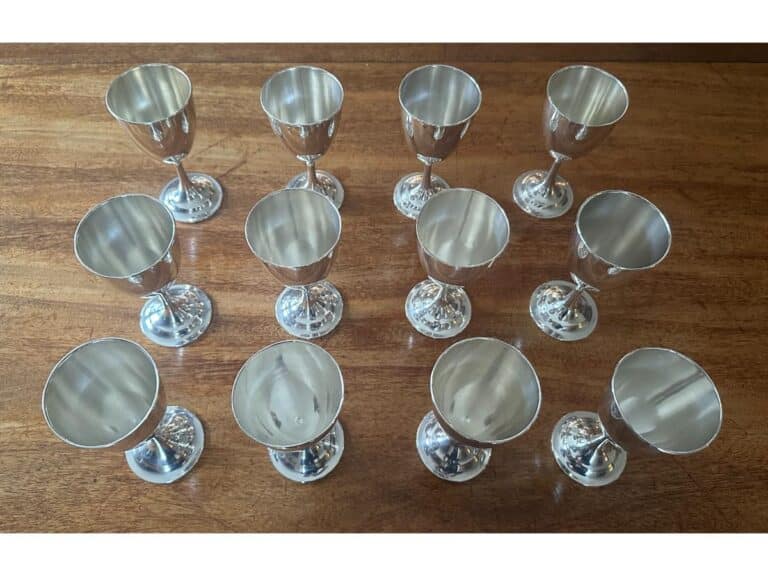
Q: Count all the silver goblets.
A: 12